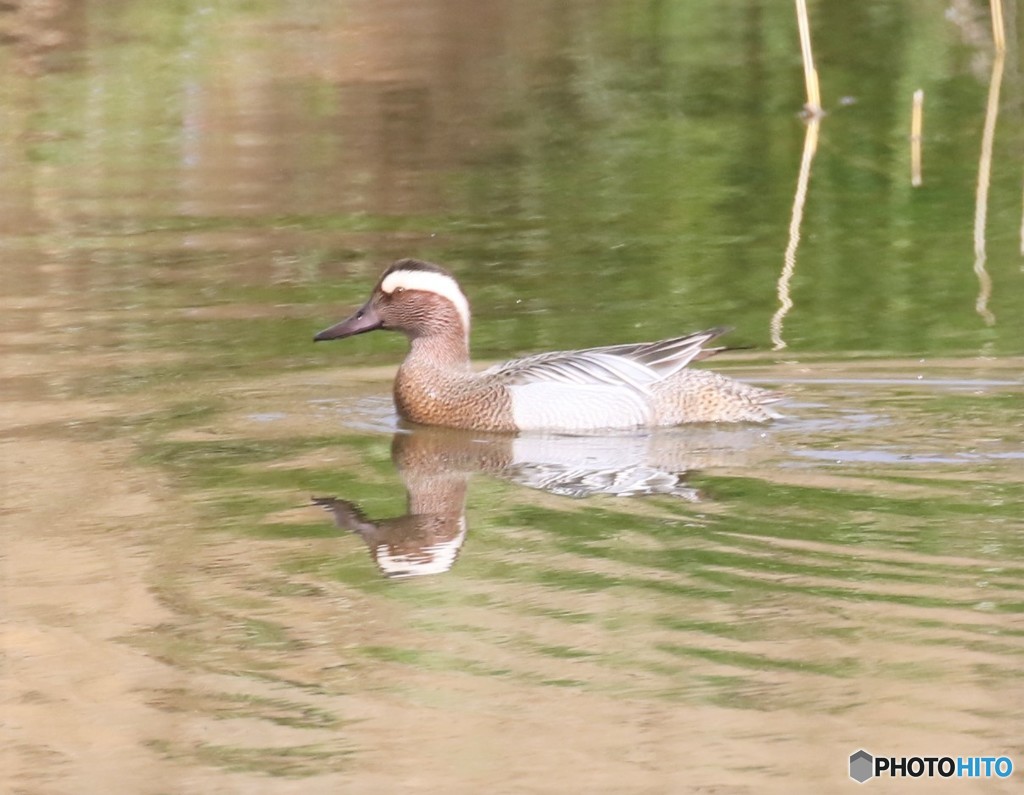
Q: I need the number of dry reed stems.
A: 3